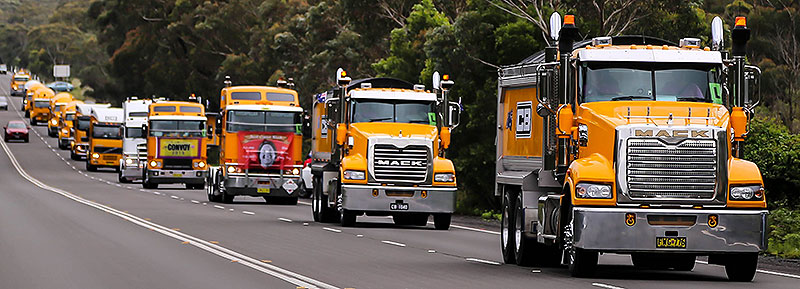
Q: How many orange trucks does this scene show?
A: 11